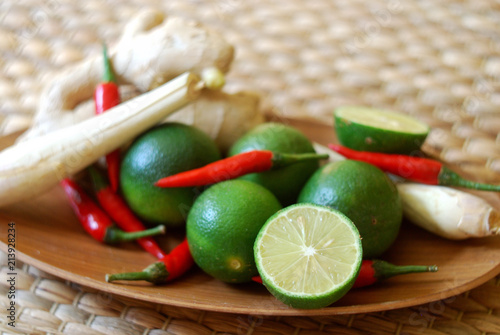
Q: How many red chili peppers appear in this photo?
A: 7